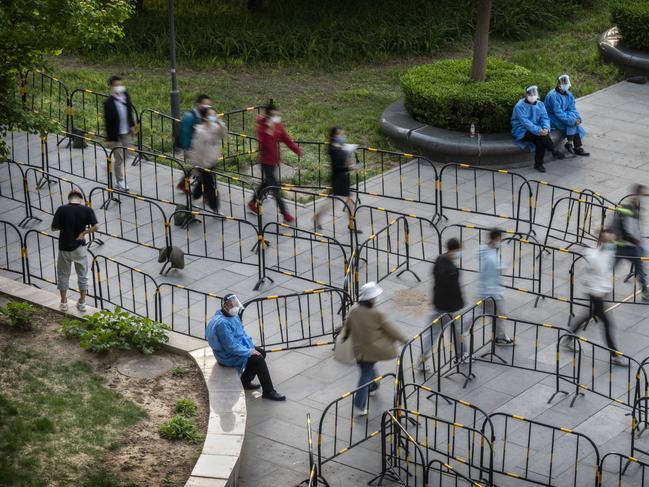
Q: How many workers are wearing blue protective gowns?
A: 3